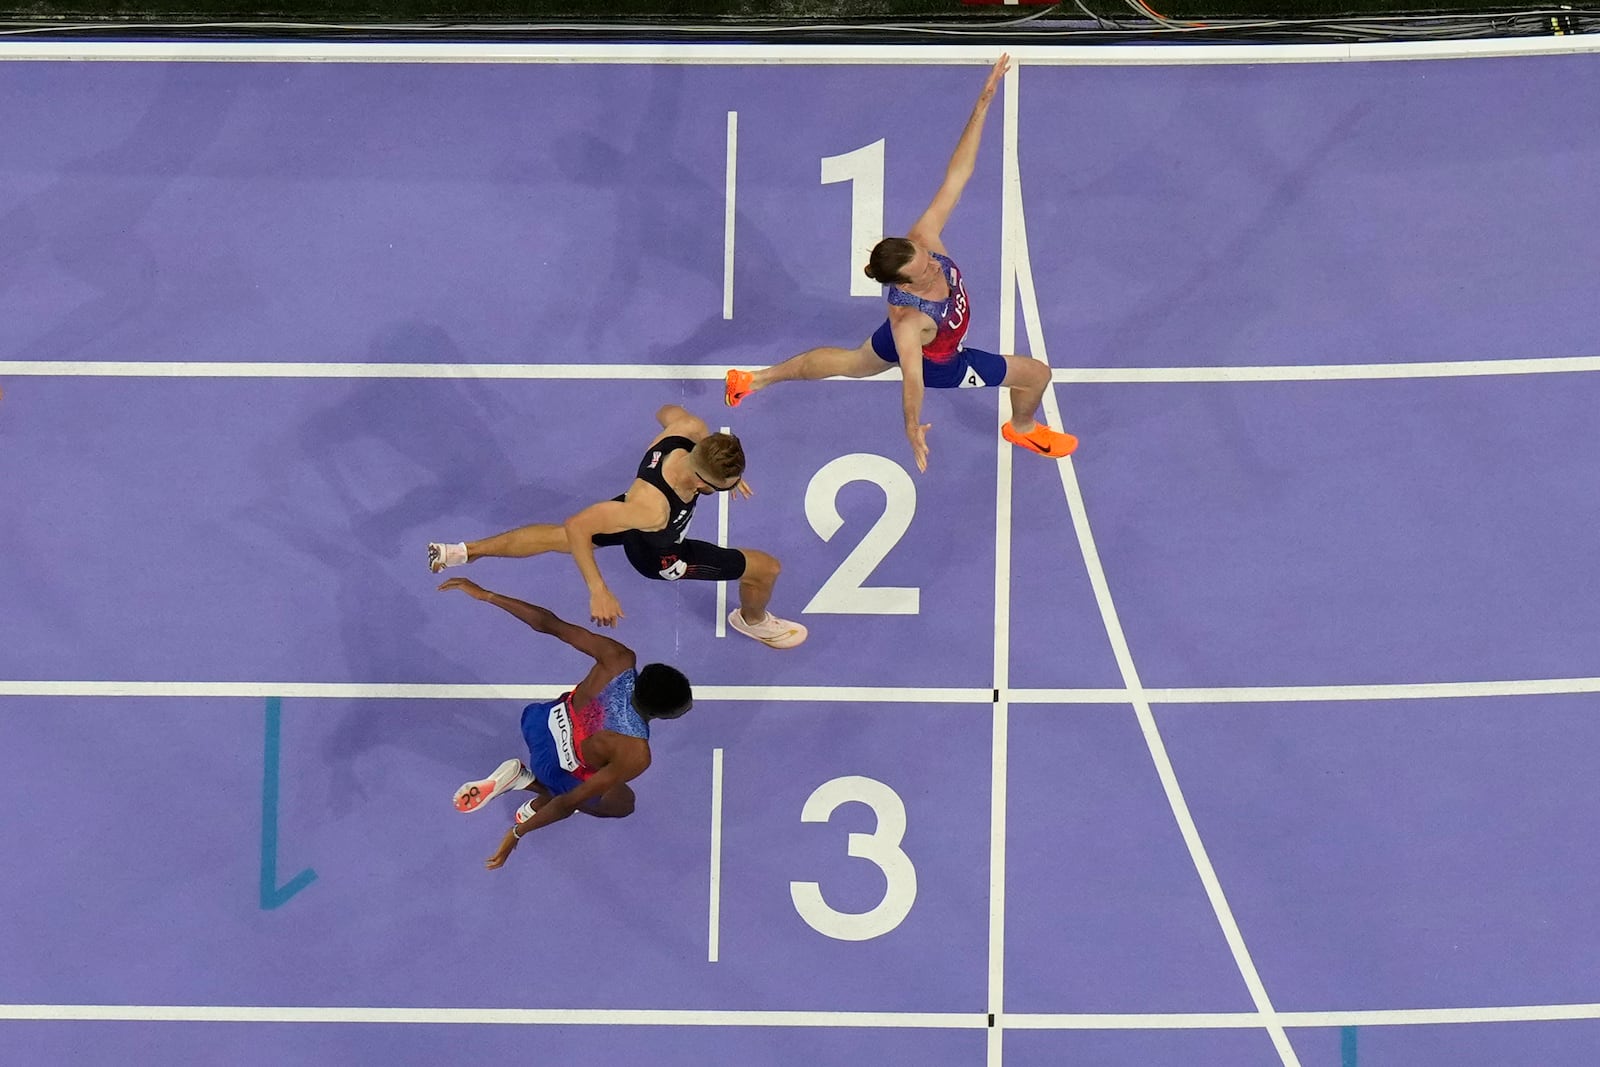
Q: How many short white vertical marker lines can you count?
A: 3